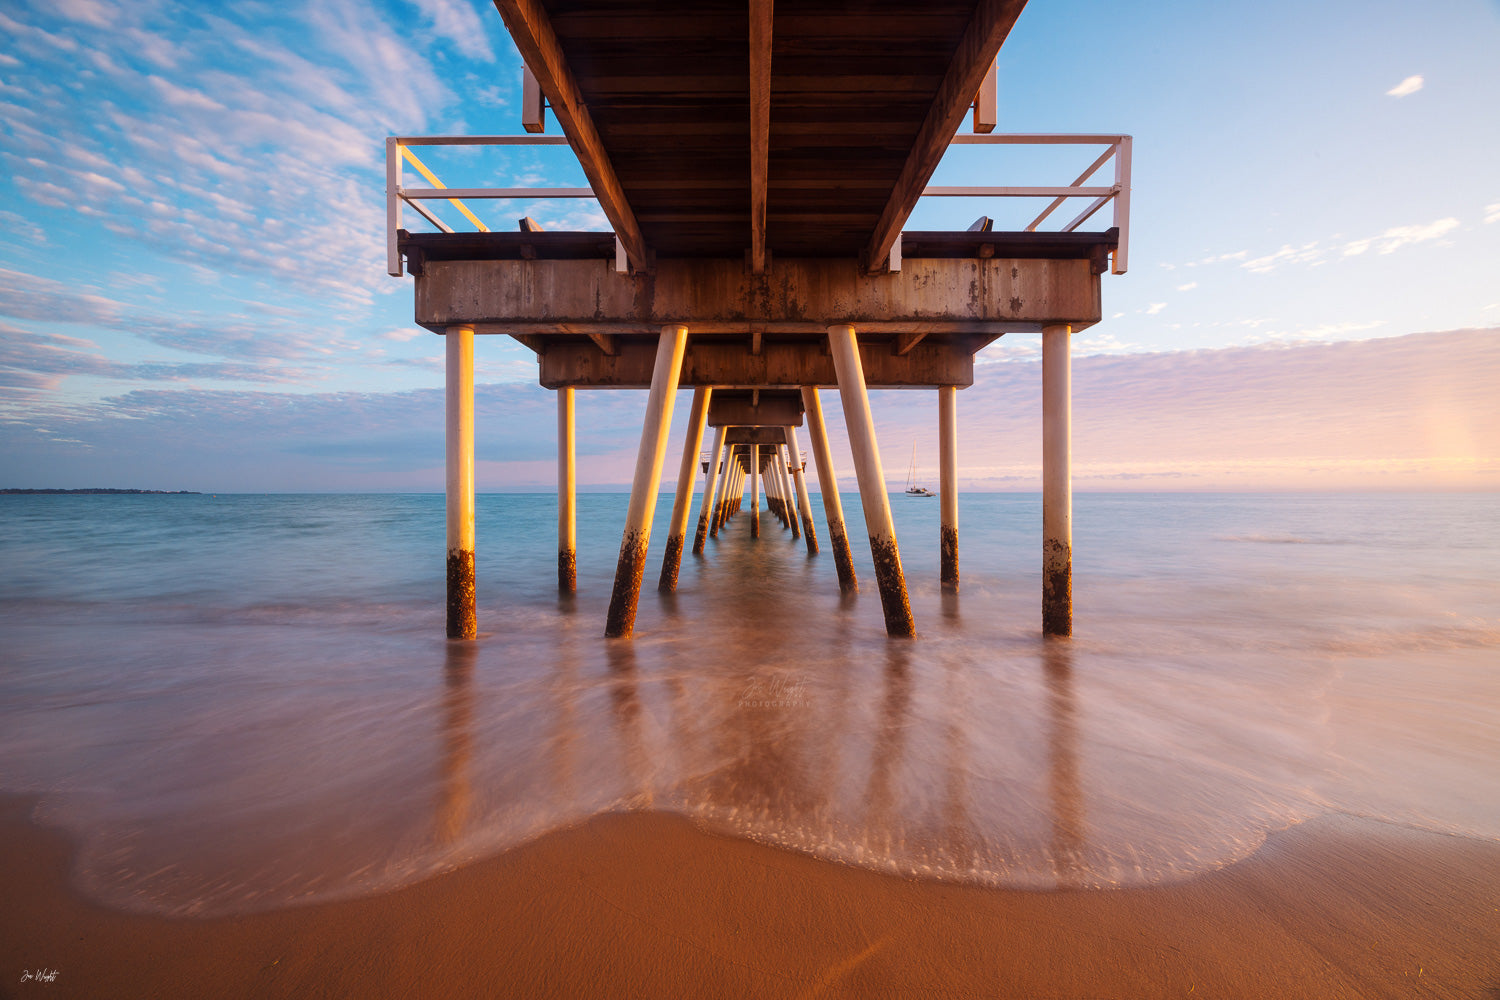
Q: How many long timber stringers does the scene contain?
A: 3